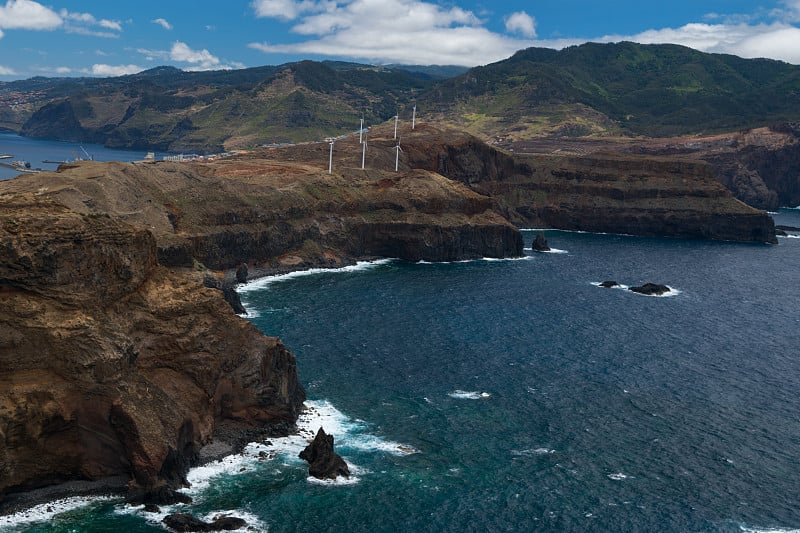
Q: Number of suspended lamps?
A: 0